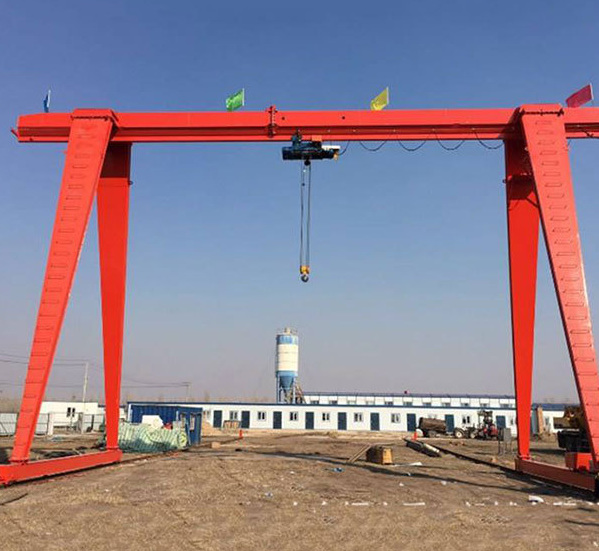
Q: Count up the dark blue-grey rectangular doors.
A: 9